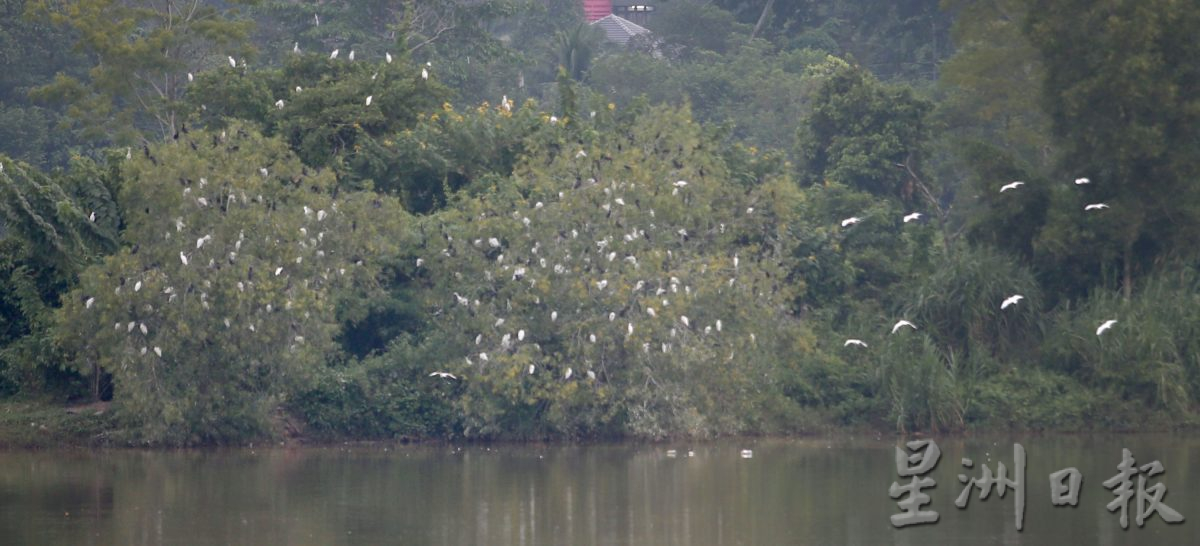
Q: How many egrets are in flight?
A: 10